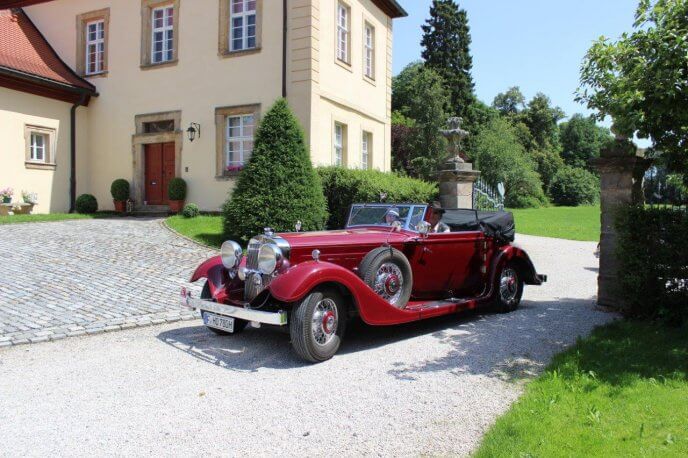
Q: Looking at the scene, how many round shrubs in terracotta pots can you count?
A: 2